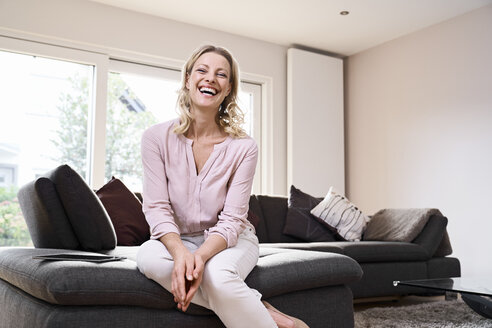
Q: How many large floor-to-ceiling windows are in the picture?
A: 2